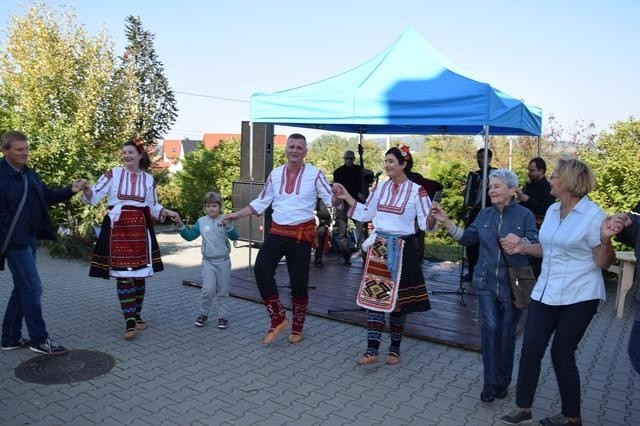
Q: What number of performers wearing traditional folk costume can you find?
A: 3